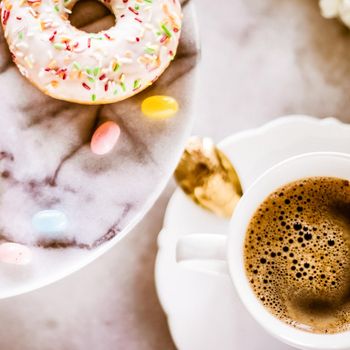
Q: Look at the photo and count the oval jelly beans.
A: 4